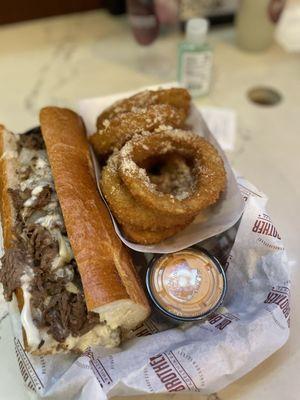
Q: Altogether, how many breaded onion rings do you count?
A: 5